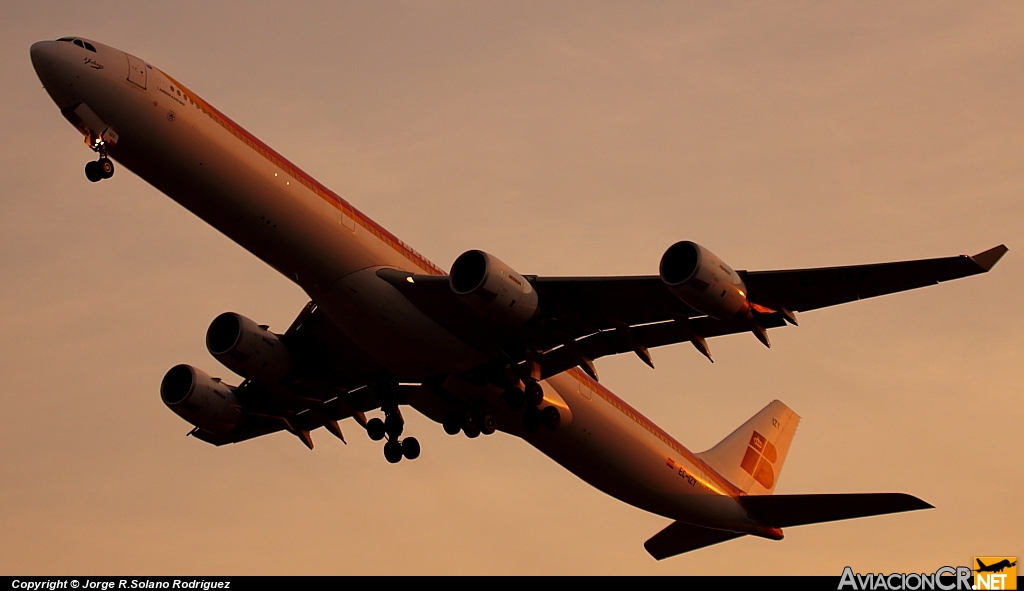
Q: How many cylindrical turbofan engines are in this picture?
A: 4